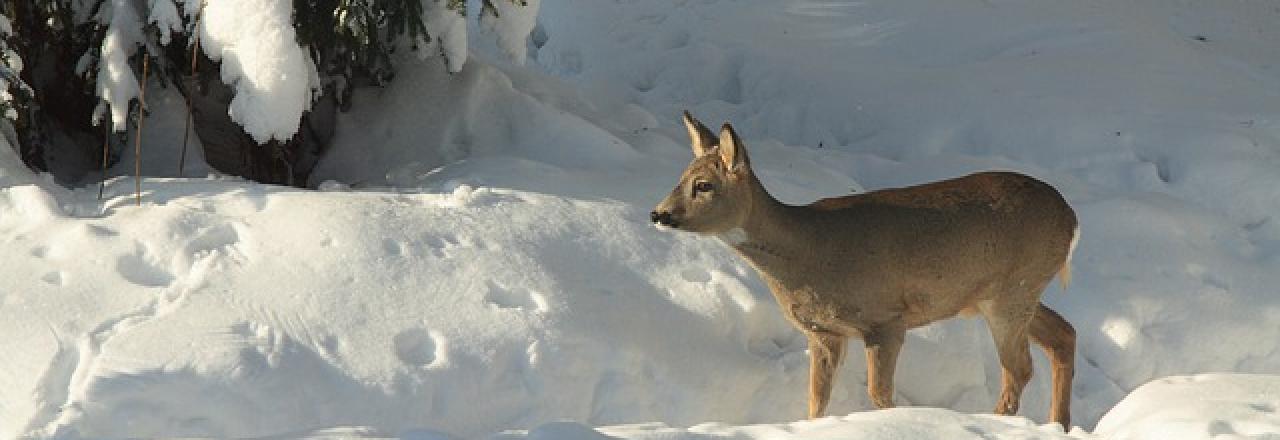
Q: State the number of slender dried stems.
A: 3